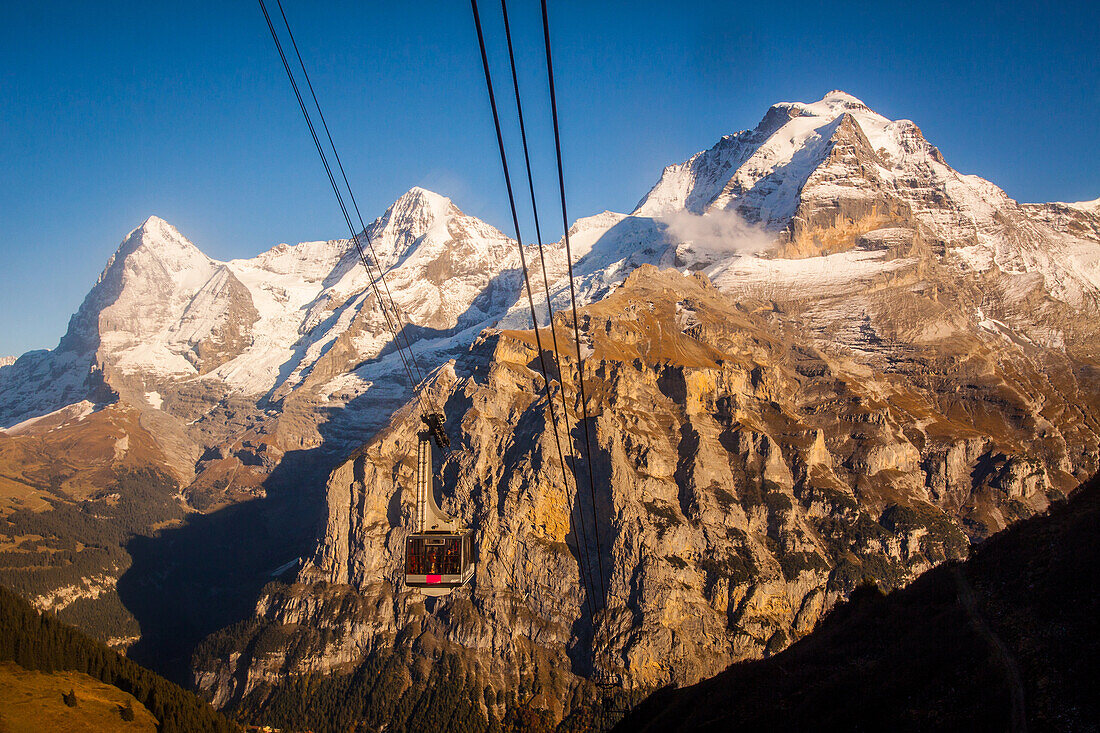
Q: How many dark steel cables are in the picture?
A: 6